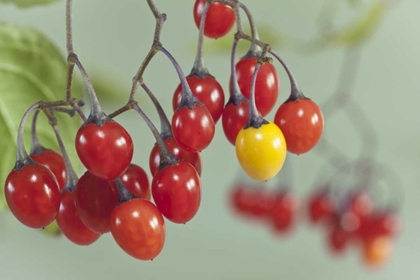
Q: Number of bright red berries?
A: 15